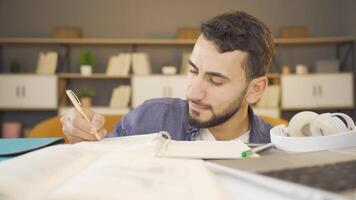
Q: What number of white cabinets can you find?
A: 3